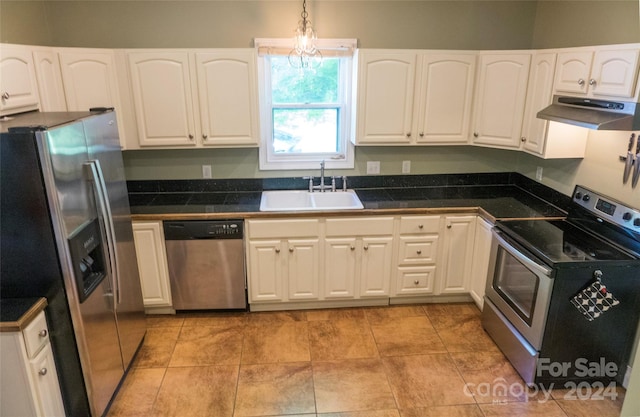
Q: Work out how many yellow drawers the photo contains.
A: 0